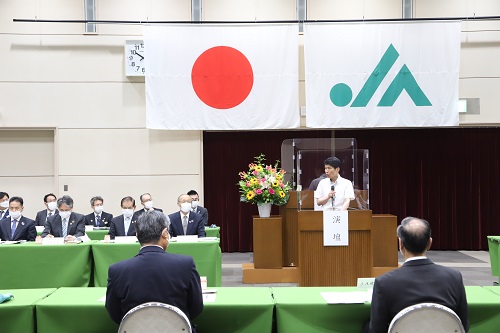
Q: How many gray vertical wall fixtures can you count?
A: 4